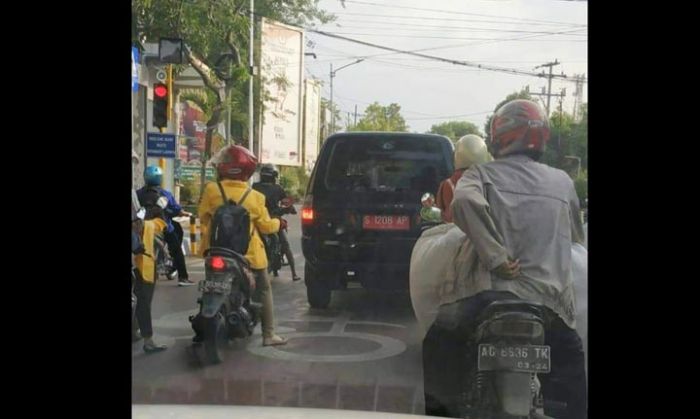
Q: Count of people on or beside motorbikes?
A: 6